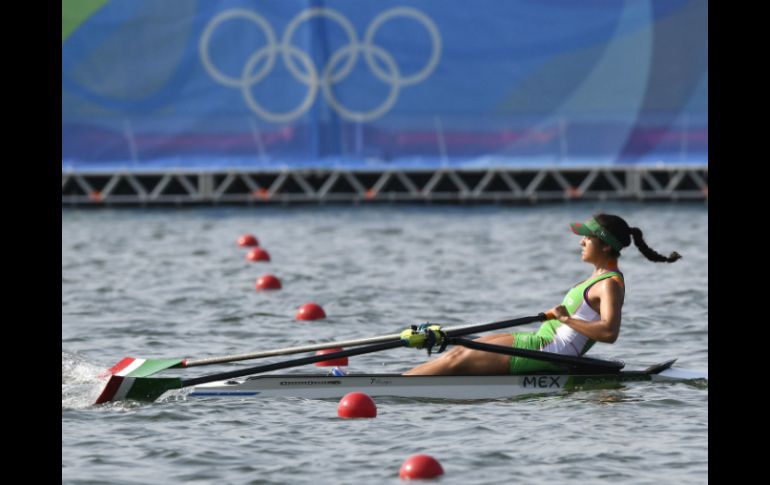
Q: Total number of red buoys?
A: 7